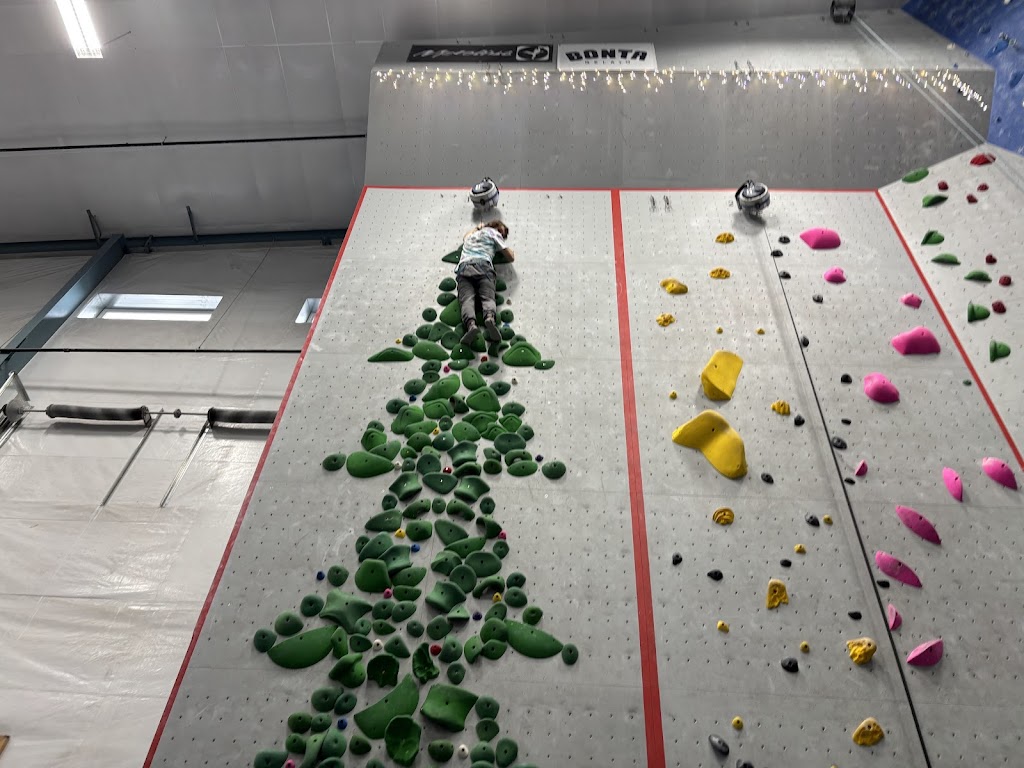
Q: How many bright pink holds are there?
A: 12